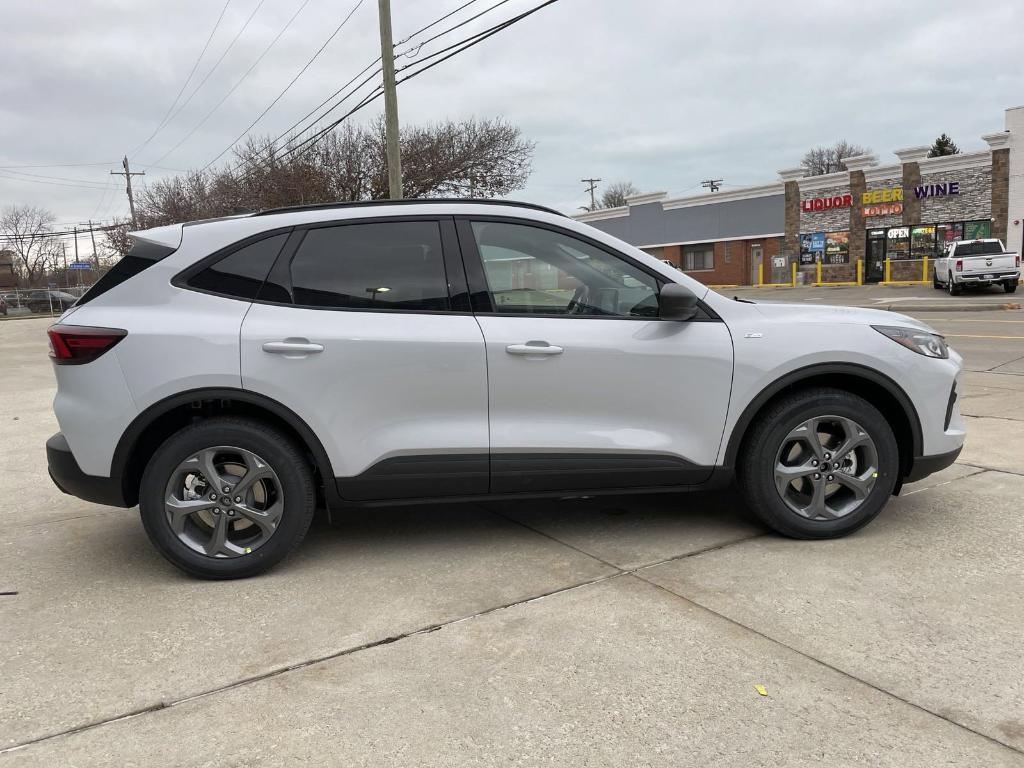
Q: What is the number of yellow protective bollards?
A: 6